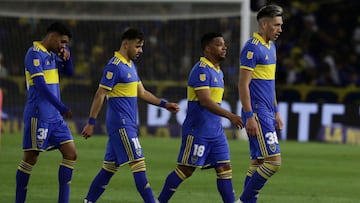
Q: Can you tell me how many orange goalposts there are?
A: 0